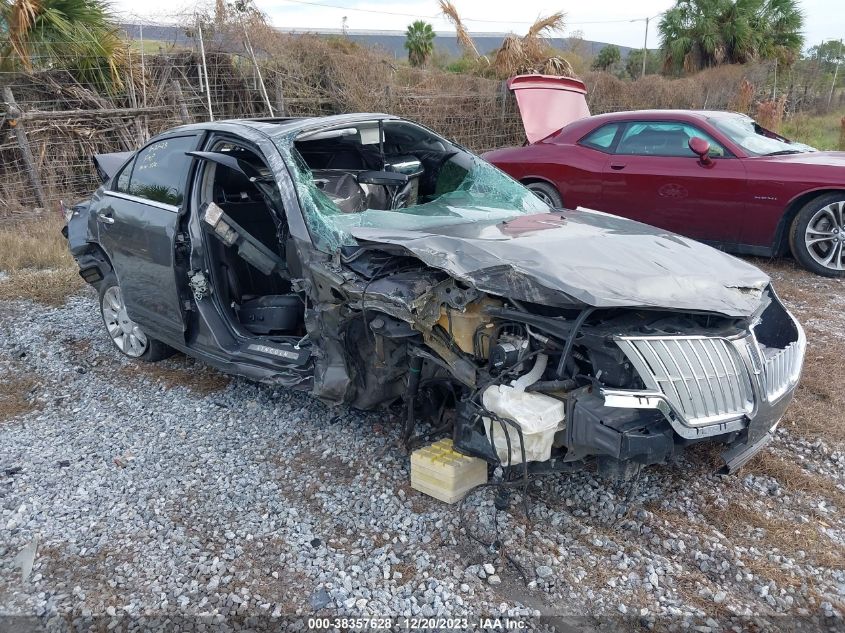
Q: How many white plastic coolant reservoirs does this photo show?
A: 1